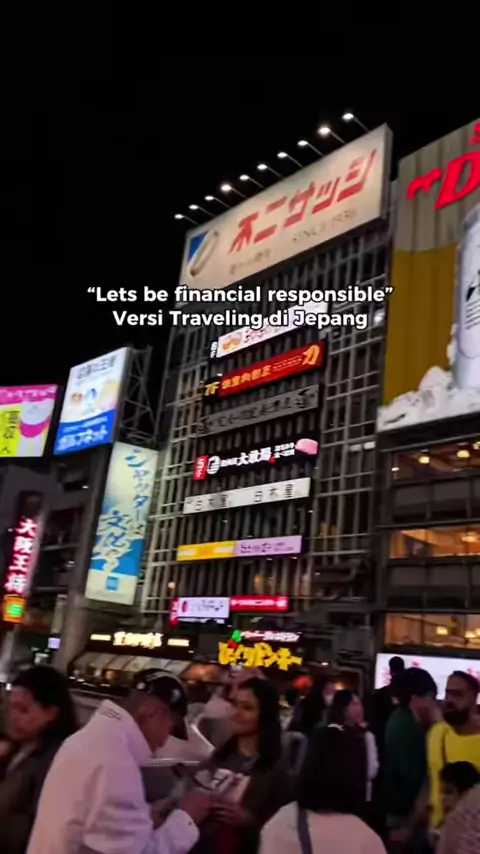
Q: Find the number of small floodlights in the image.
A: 10